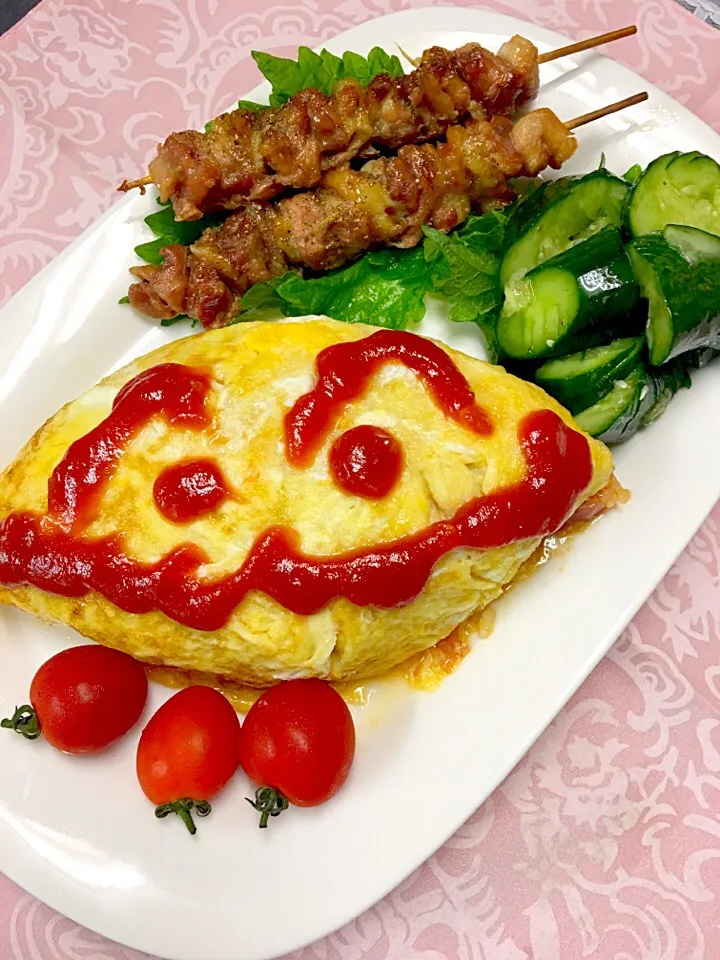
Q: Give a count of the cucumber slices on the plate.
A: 6